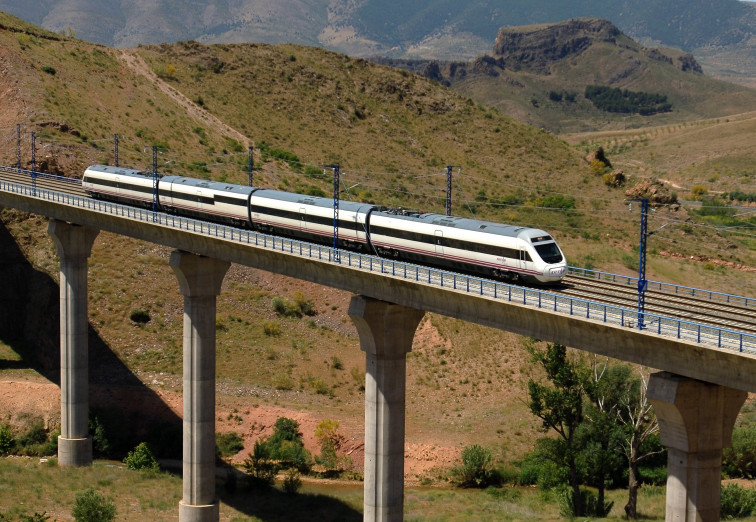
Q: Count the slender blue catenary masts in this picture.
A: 8